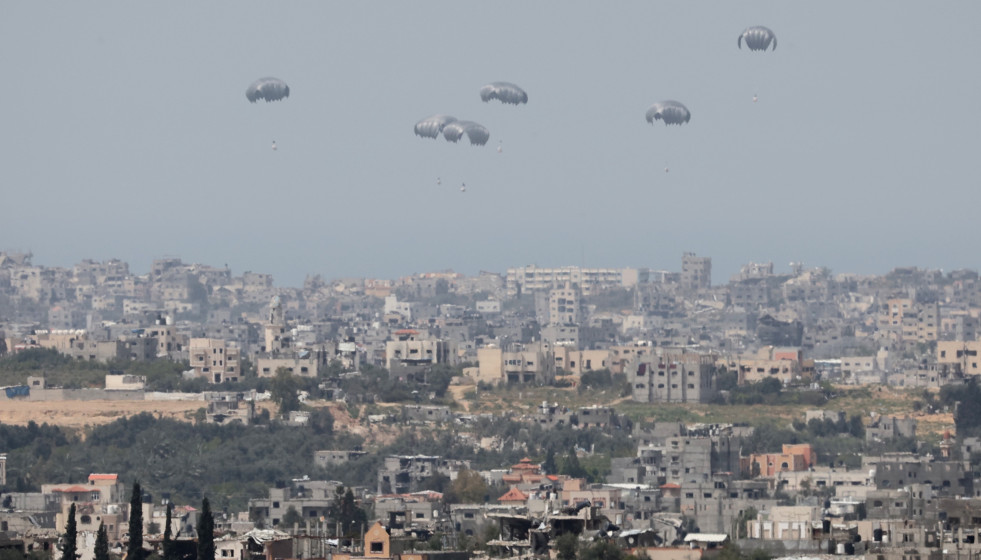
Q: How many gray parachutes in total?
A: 6